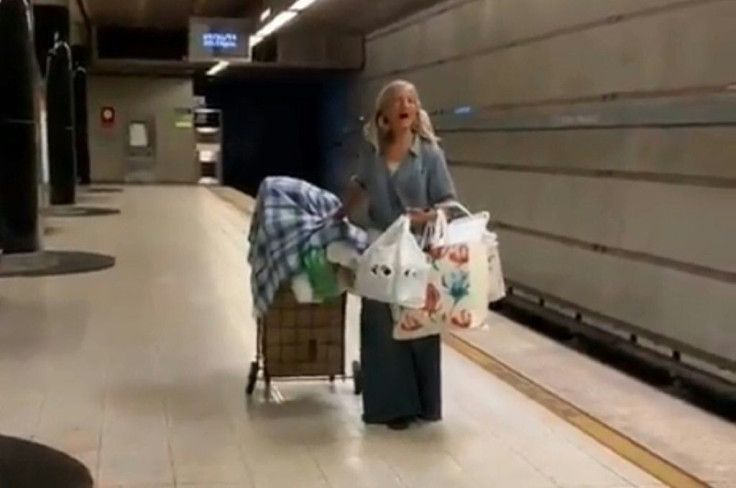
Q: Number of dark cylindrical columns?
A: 3